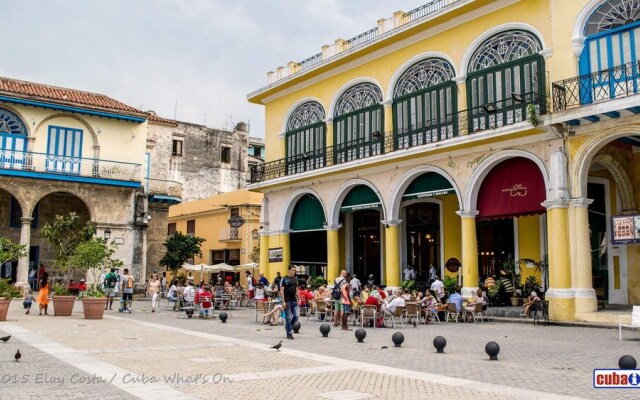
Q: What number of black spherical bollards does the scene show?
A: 9